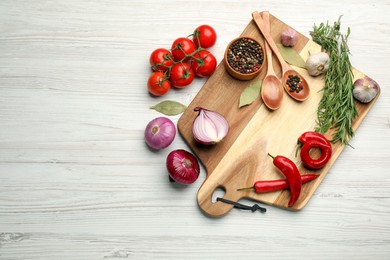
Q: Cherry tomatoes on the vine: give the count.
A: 6